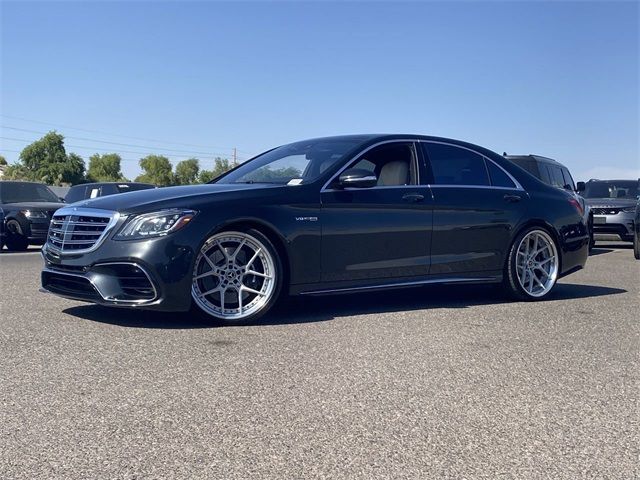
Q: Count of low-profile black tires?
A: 2